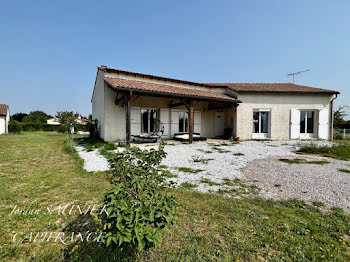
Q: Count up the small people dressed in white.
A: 0